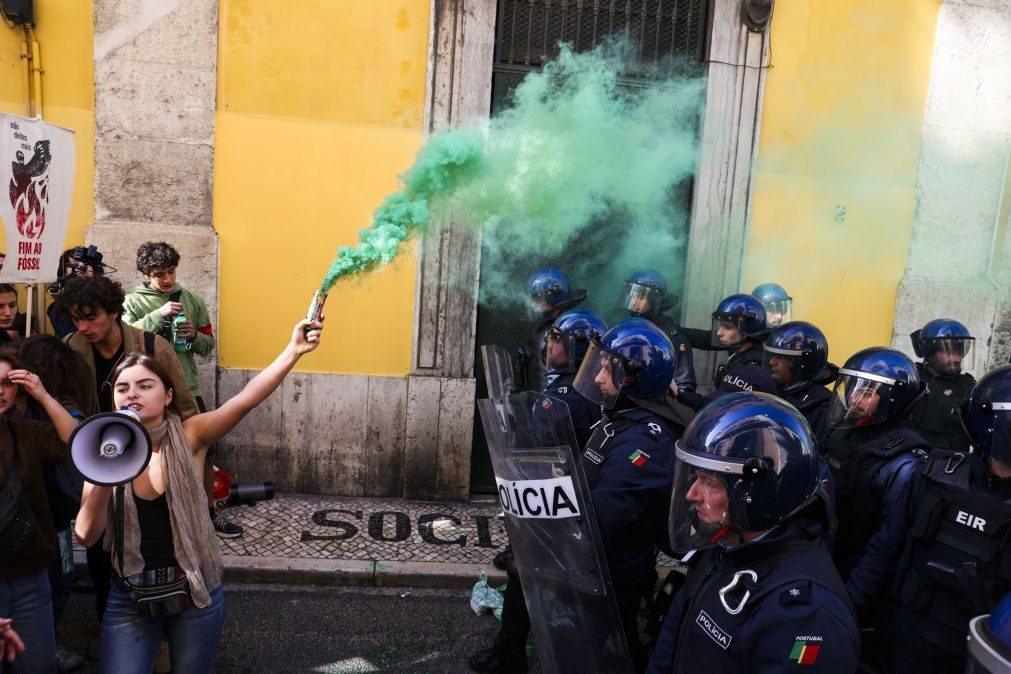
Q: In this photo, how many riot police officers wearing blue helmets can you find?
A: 12